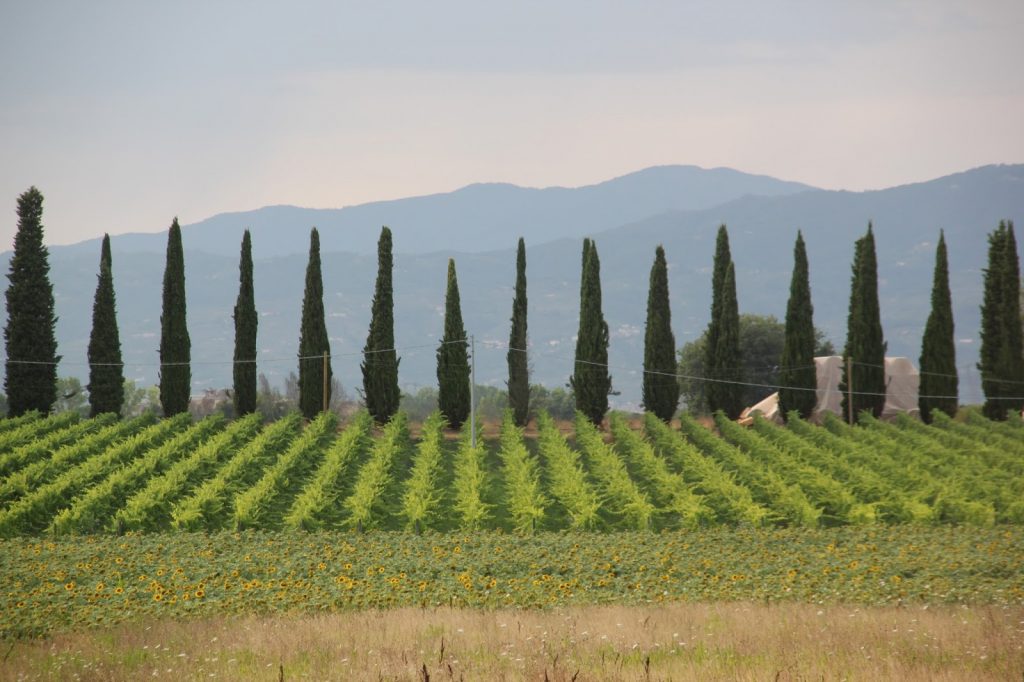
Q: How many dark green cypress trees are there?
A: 15